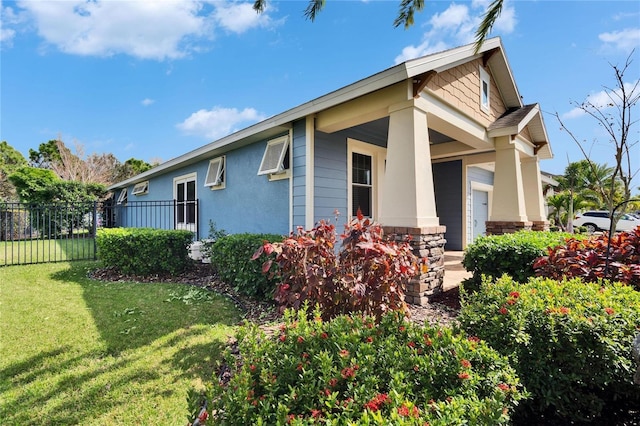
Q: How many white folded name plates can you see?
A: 0